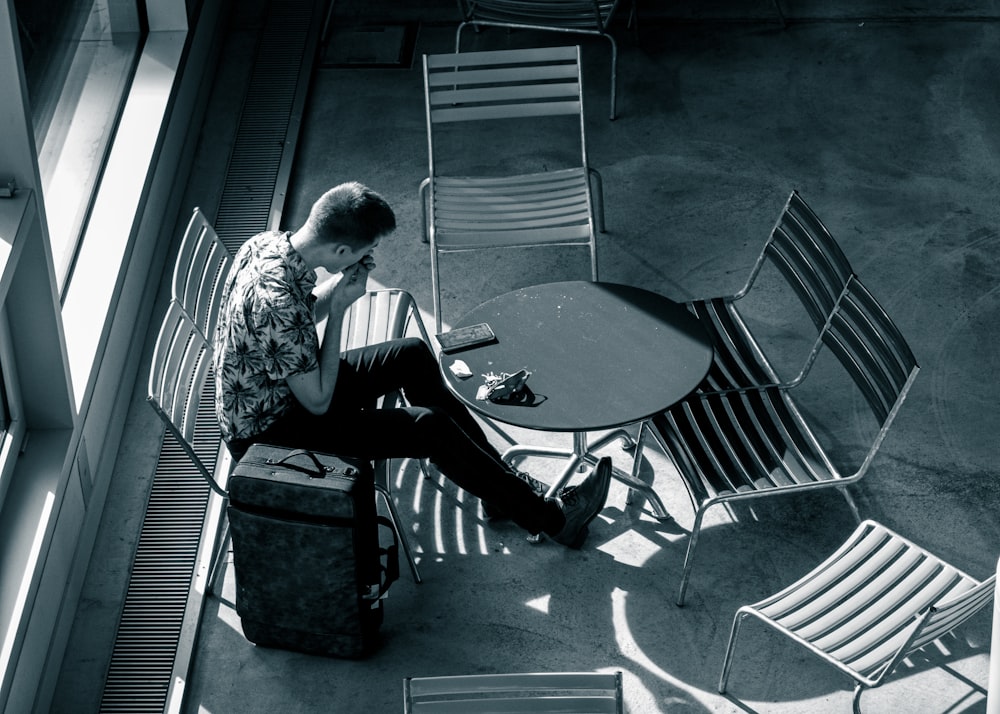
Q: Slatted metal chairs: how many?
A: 8